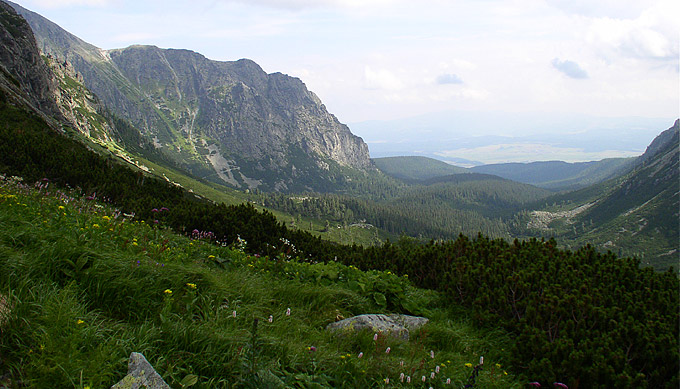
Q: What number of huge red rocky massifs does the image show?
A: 0